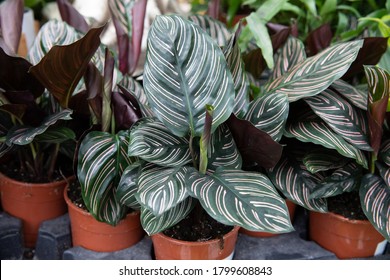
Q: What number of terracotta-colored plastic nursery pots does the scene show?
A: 5